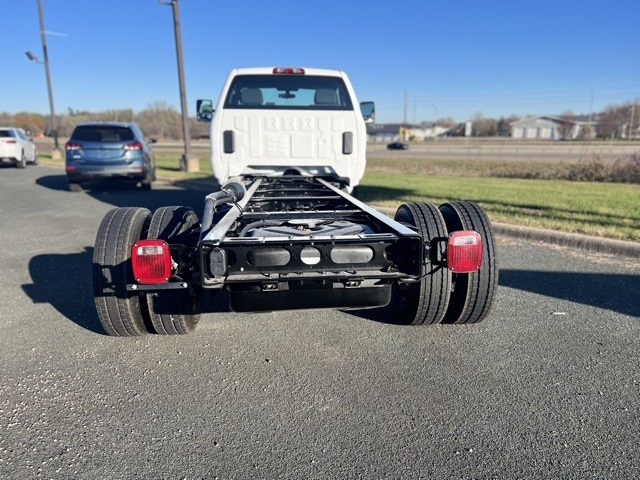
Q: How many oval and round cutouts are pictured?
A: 3